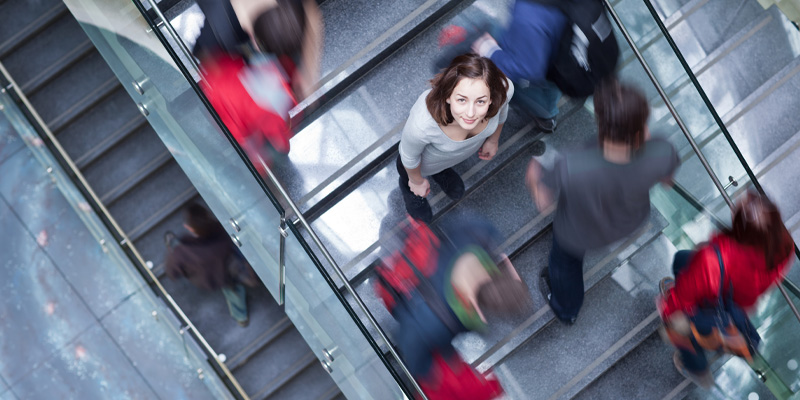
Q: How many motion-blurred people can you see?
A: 6